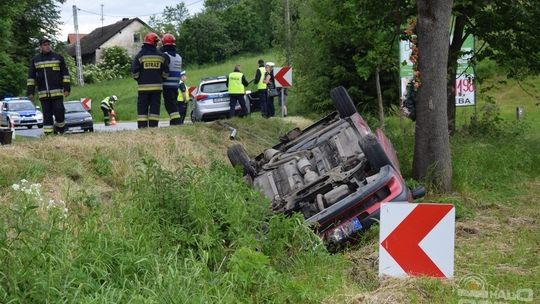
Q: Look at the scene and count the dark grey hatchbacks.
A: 1